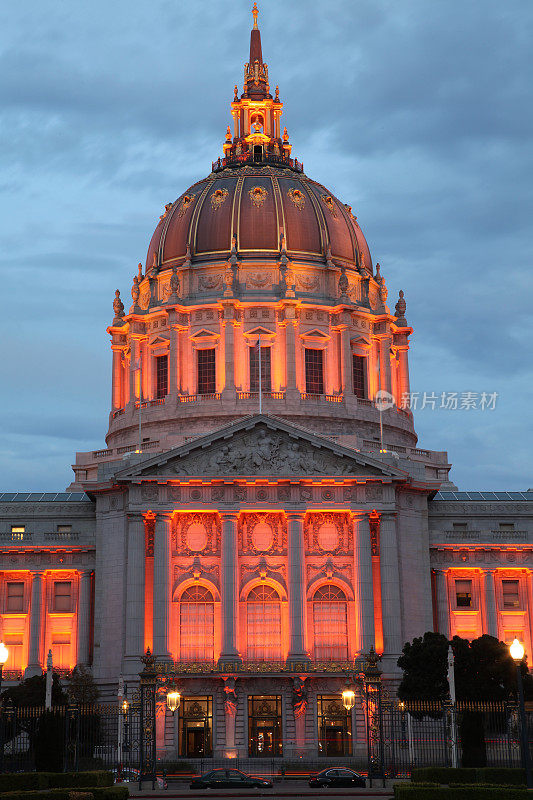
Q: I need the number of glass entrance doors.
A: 3